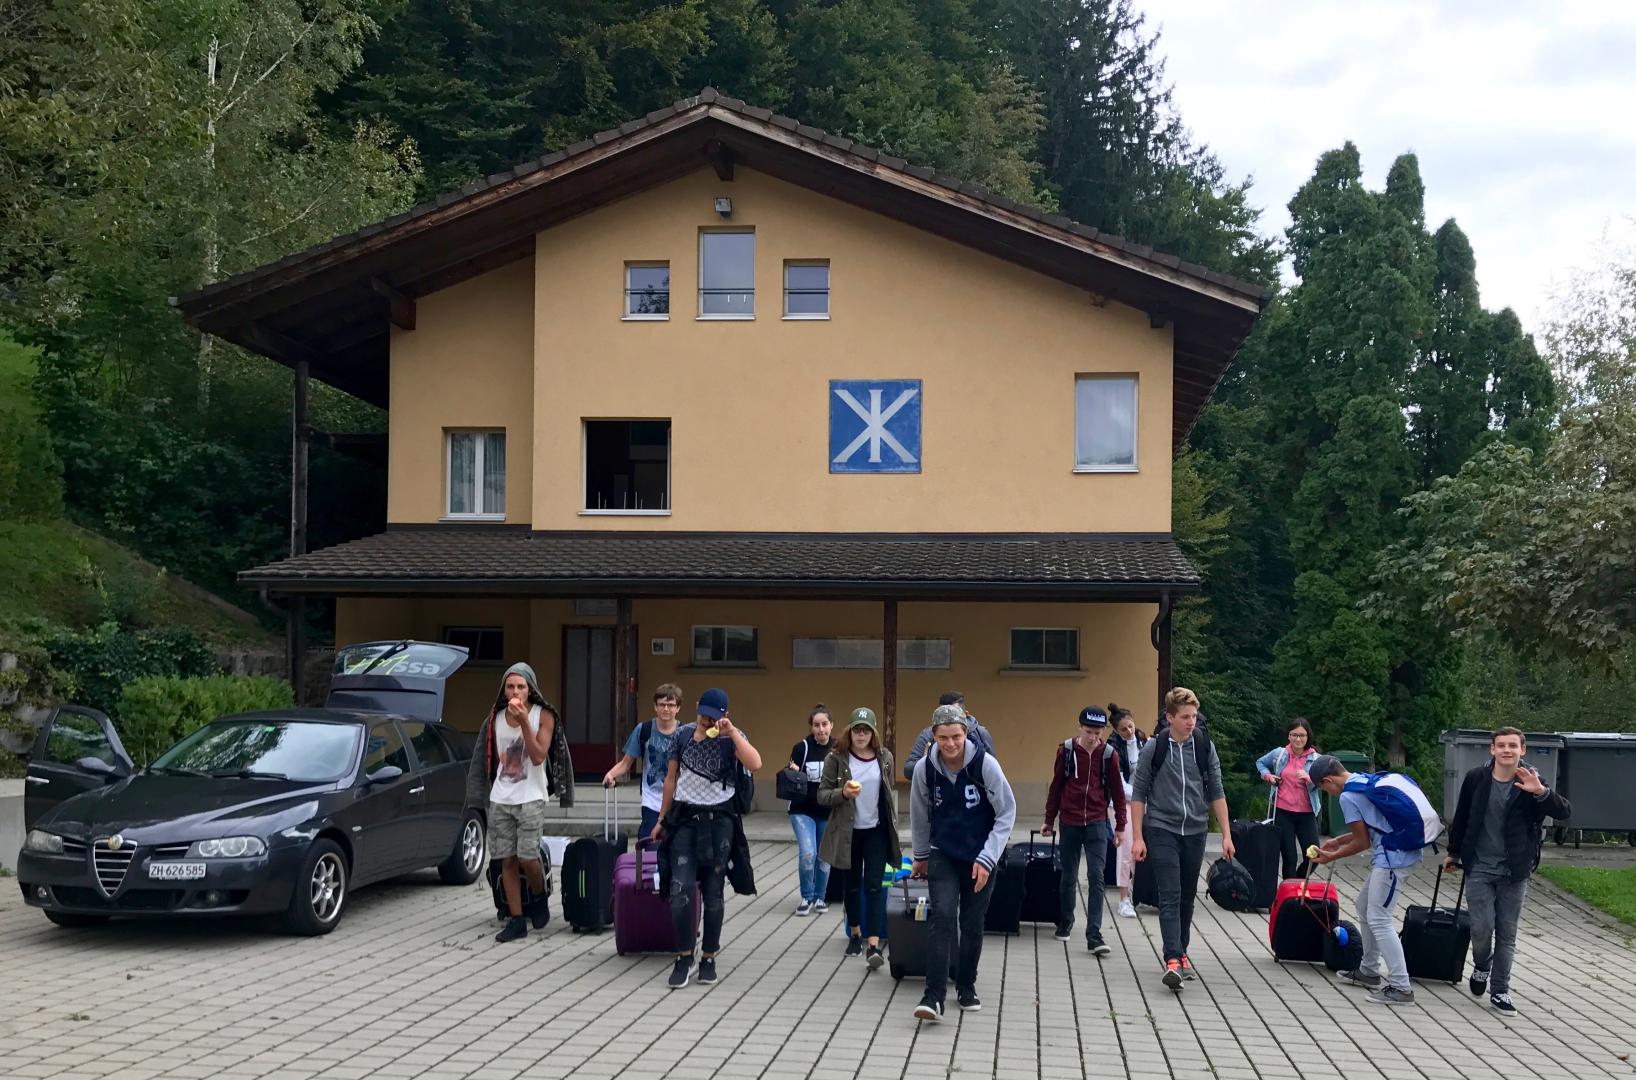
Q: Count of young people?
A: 13